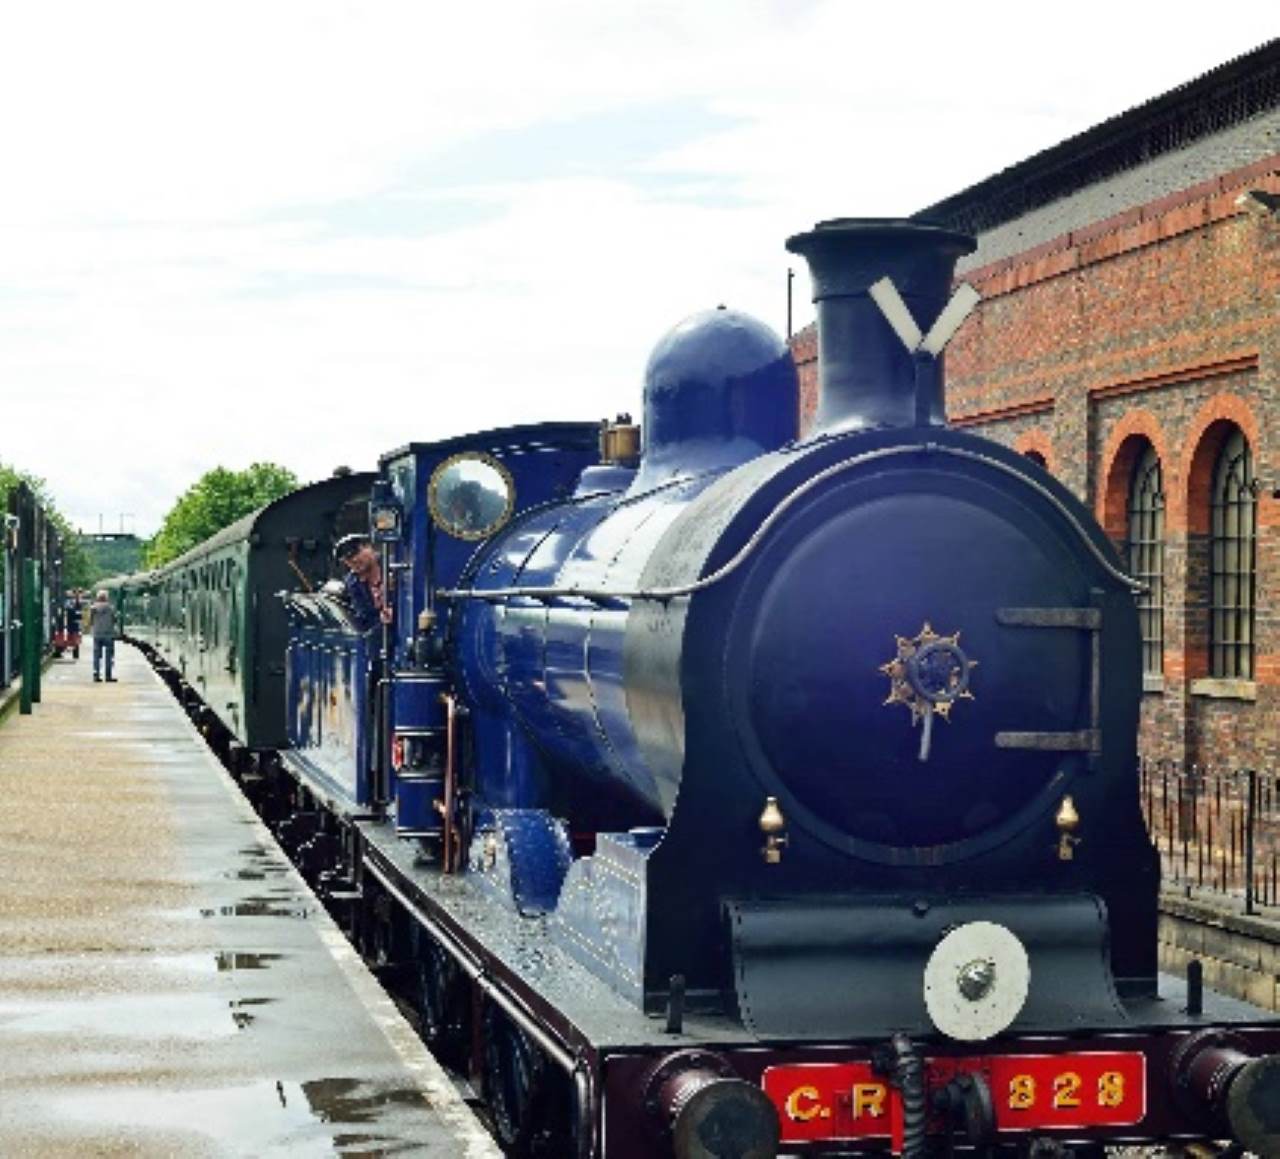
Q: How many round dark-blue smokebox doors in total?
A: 1